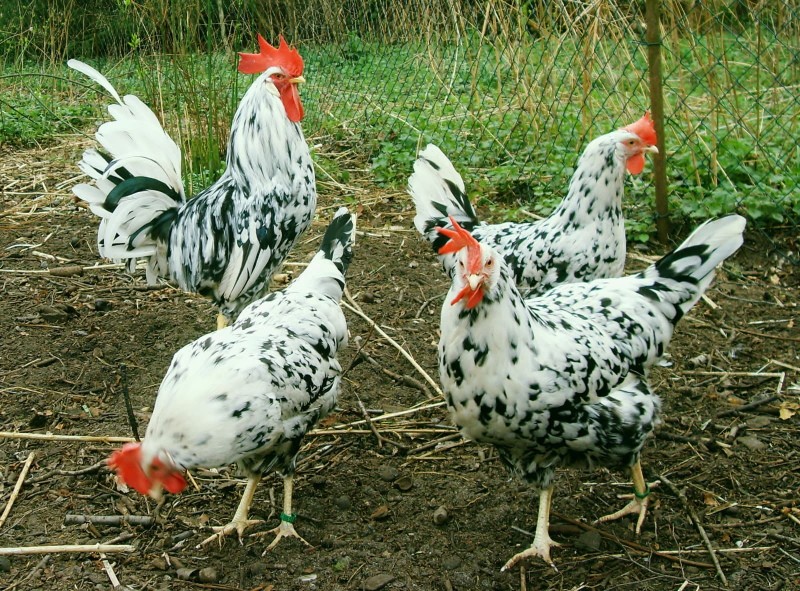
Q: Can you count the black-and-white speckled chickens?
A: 4